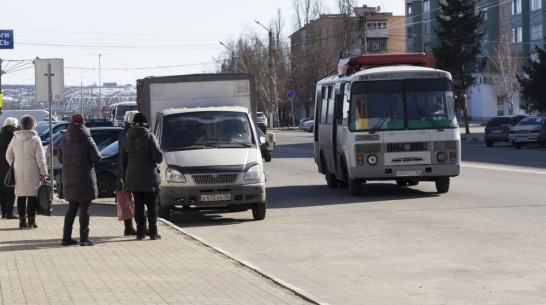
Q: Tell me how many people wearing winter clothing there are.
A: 5